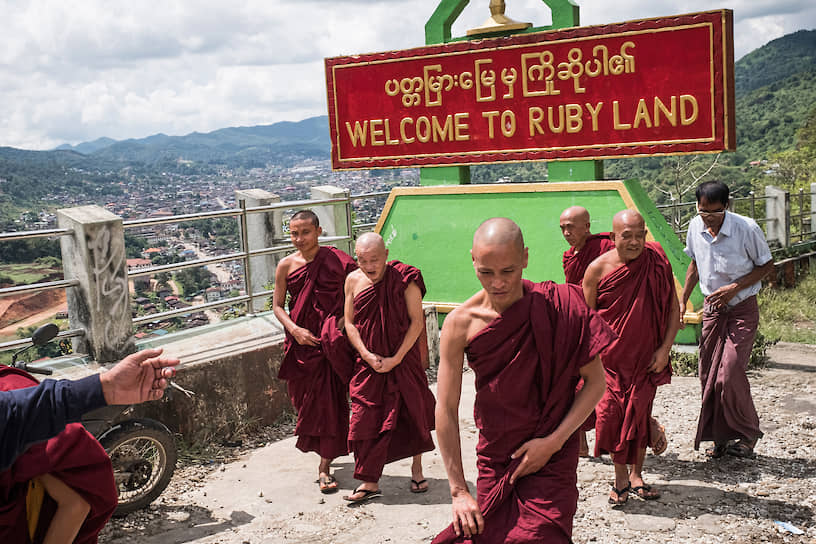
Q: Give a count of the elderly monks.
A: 3